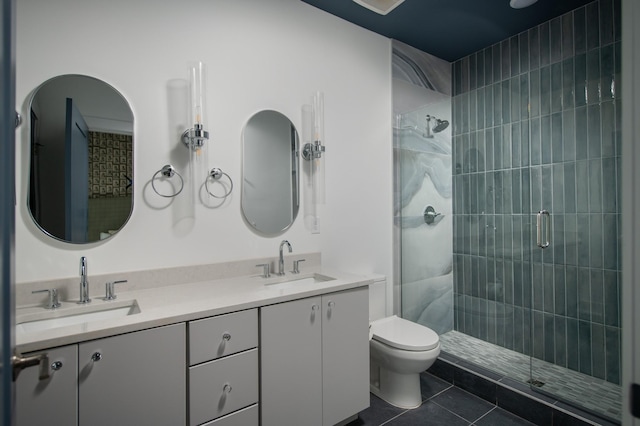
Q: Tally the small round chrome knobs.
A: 6